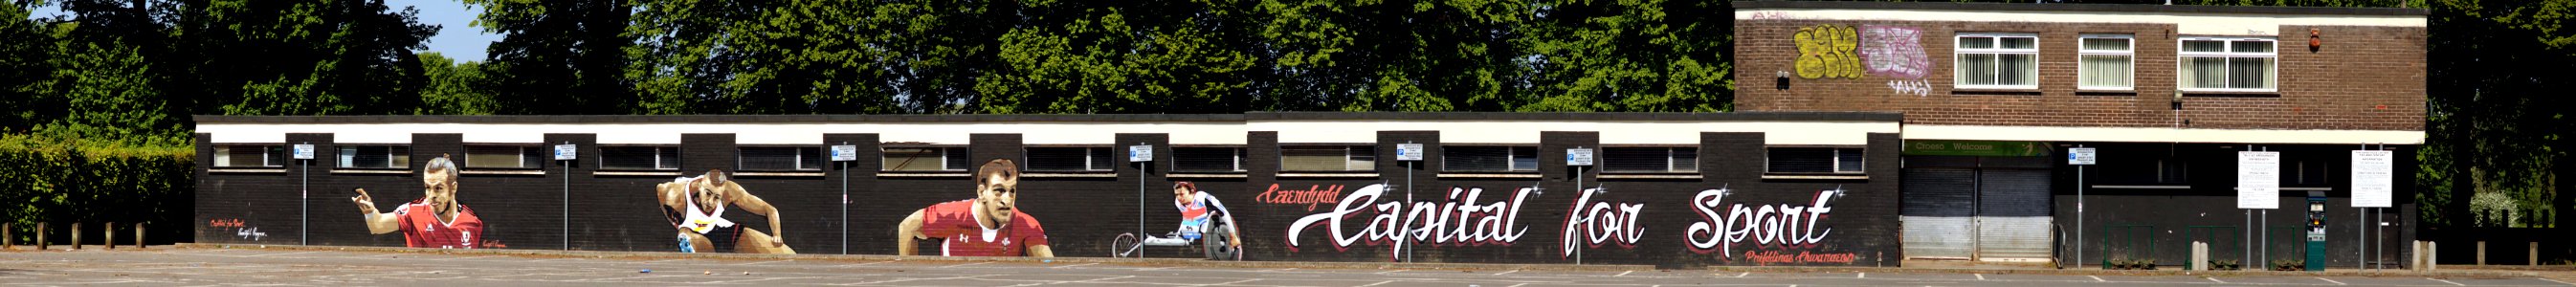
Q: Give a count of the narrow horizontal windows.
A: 12